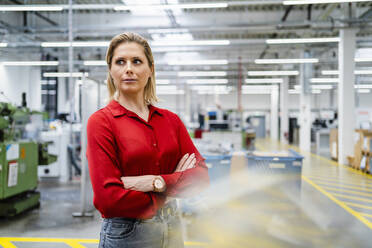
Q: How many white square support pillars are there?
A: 4